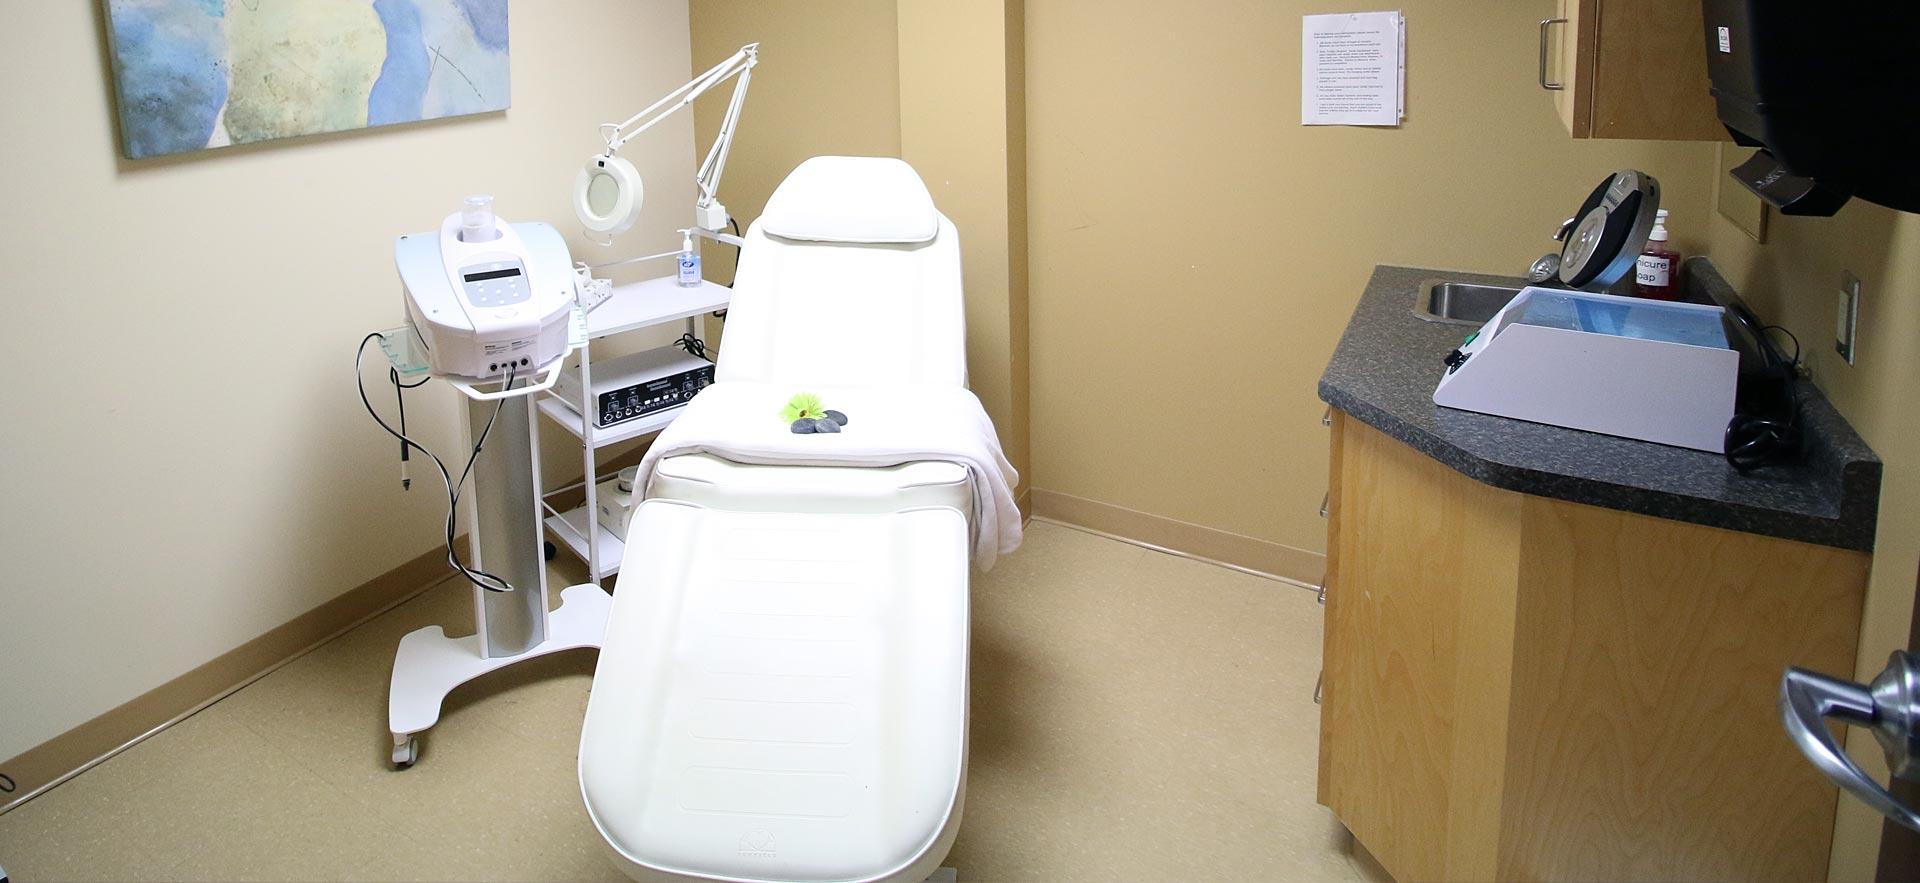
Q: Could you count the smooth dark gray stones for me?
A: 3